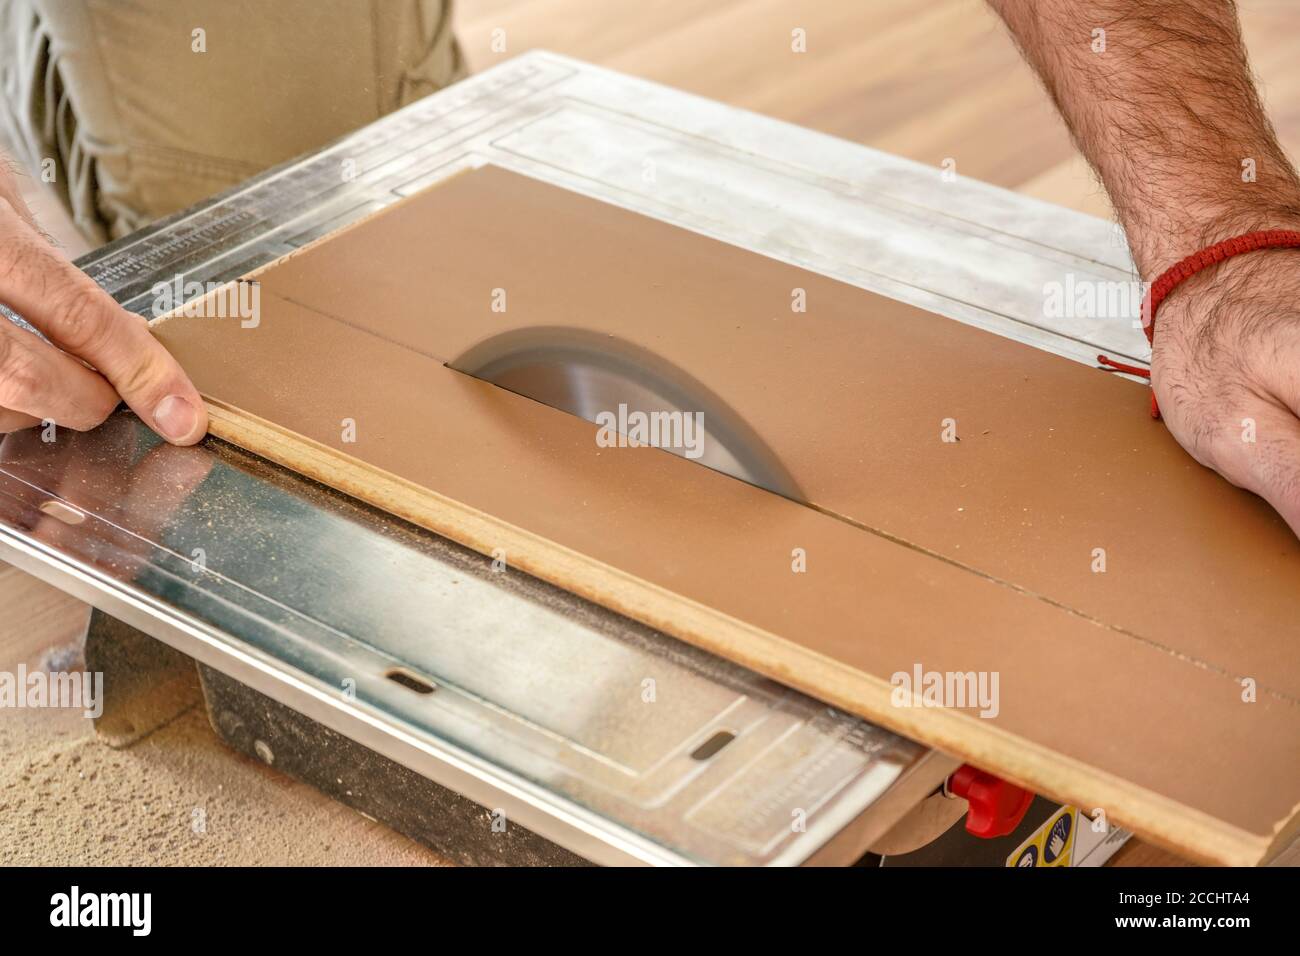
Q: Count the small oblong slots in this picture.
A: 3